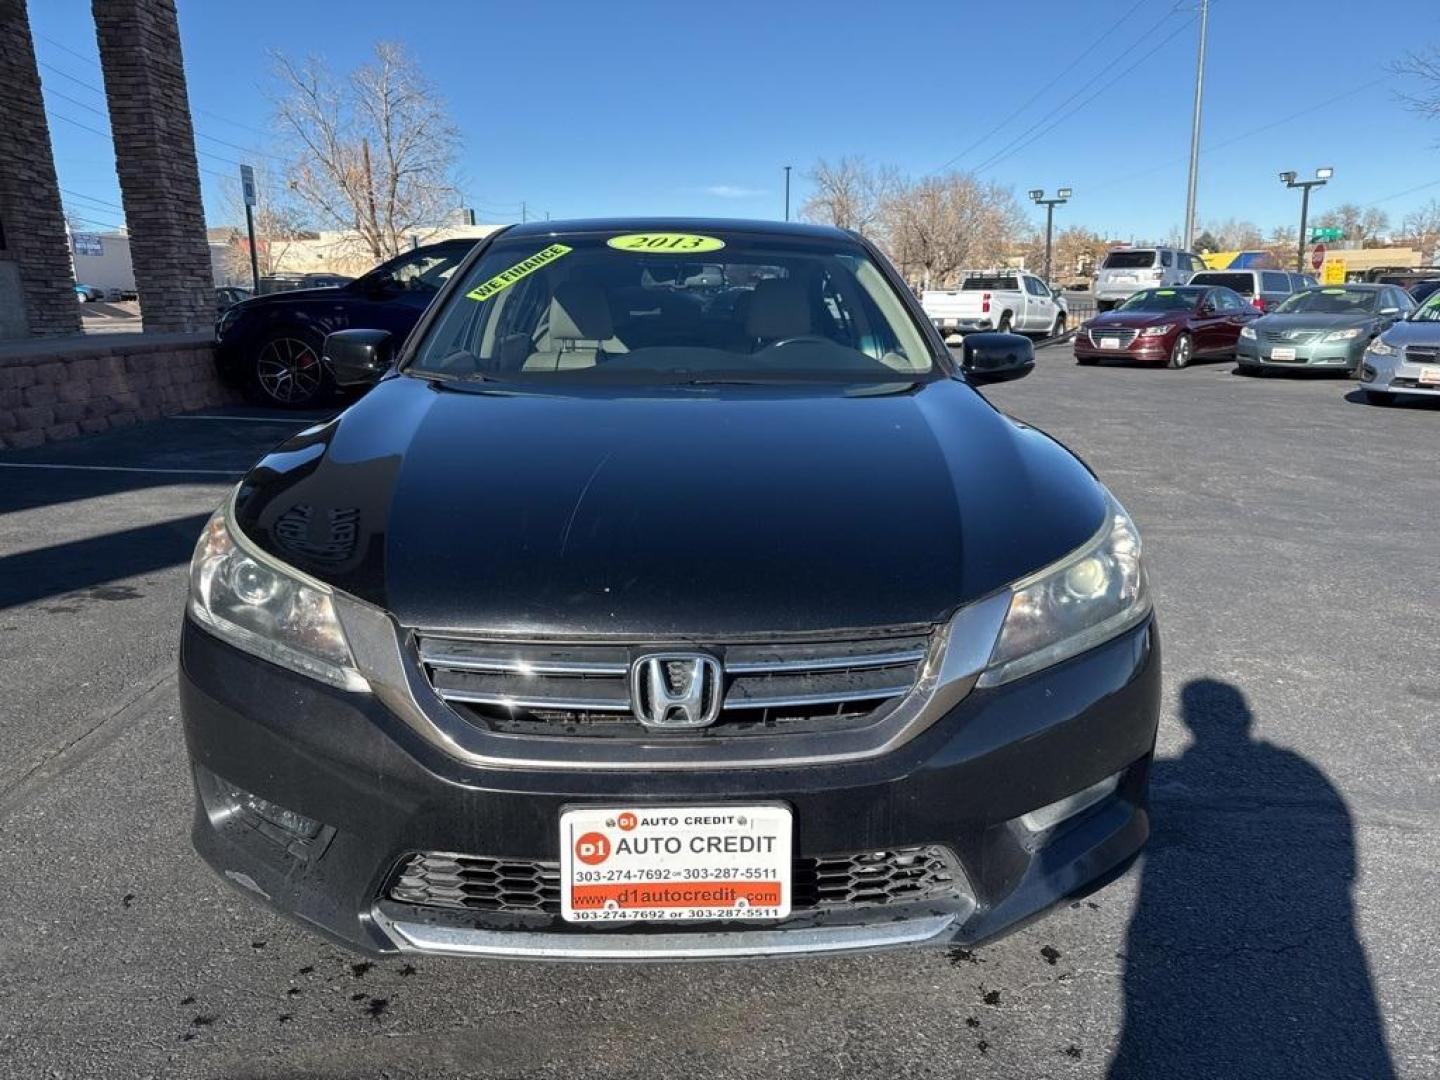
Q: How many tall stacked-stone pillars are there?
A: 2